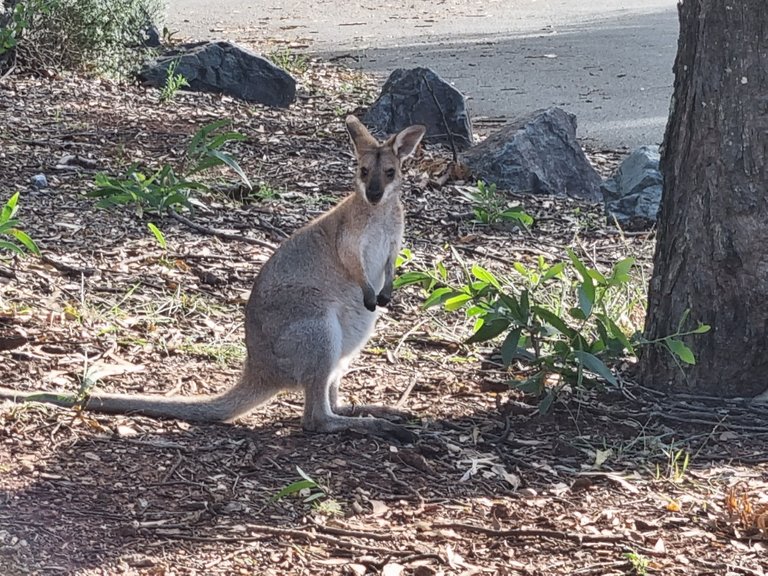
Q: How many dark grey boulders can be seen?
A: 4